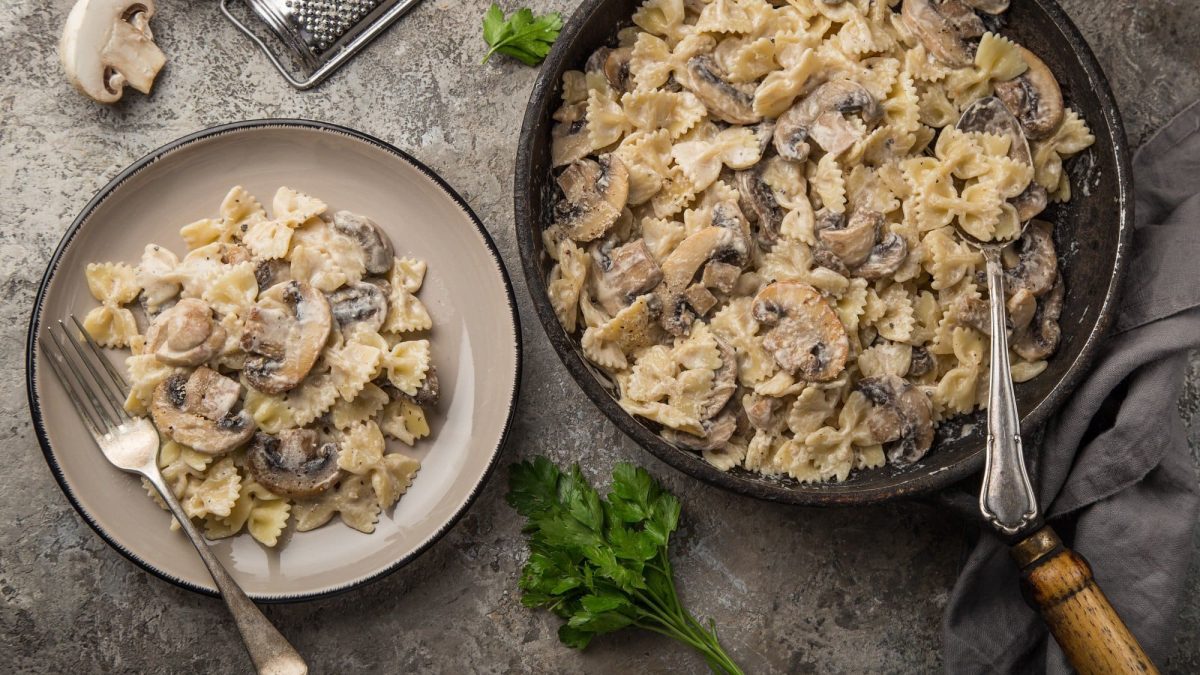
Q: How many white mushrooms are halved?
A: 1